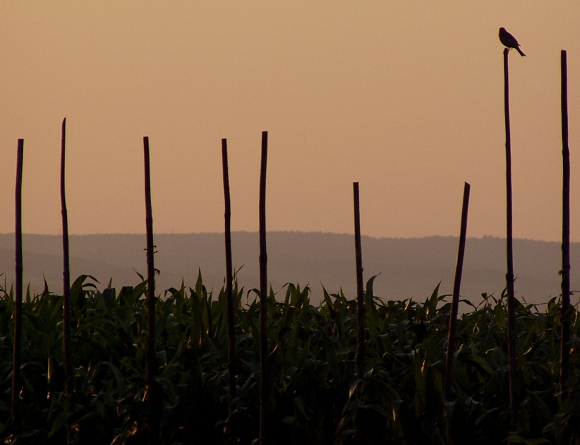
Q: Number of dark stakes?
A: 9